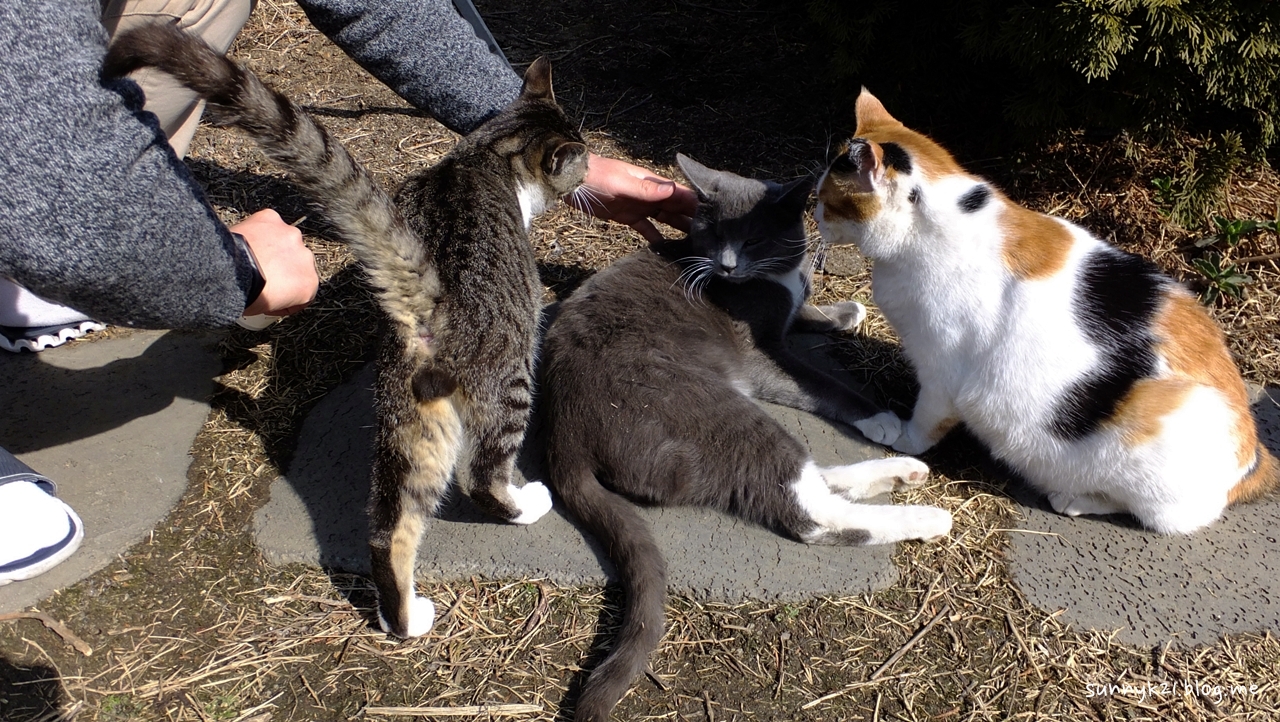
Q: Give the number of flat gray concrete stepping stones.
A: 3